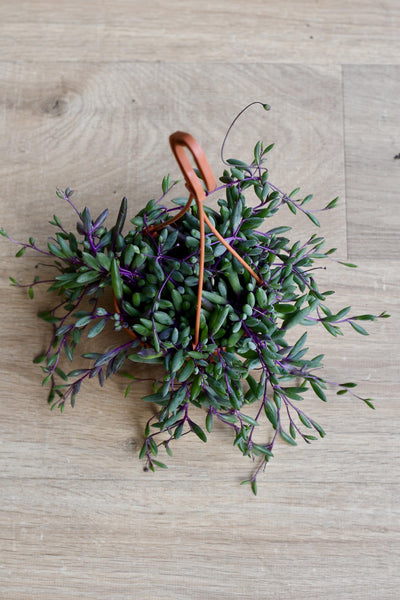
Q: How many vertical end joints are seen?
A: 1